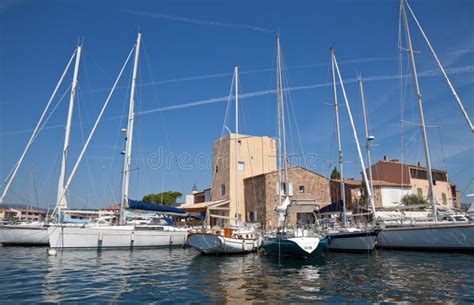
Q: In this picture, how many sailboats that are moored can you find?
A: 6